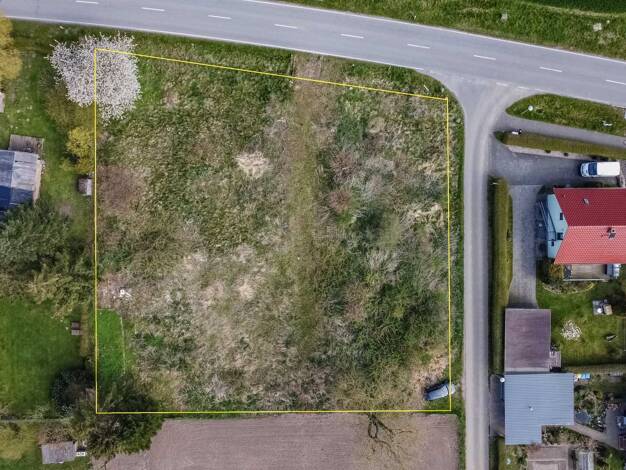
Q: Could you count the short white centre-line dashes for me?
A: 9